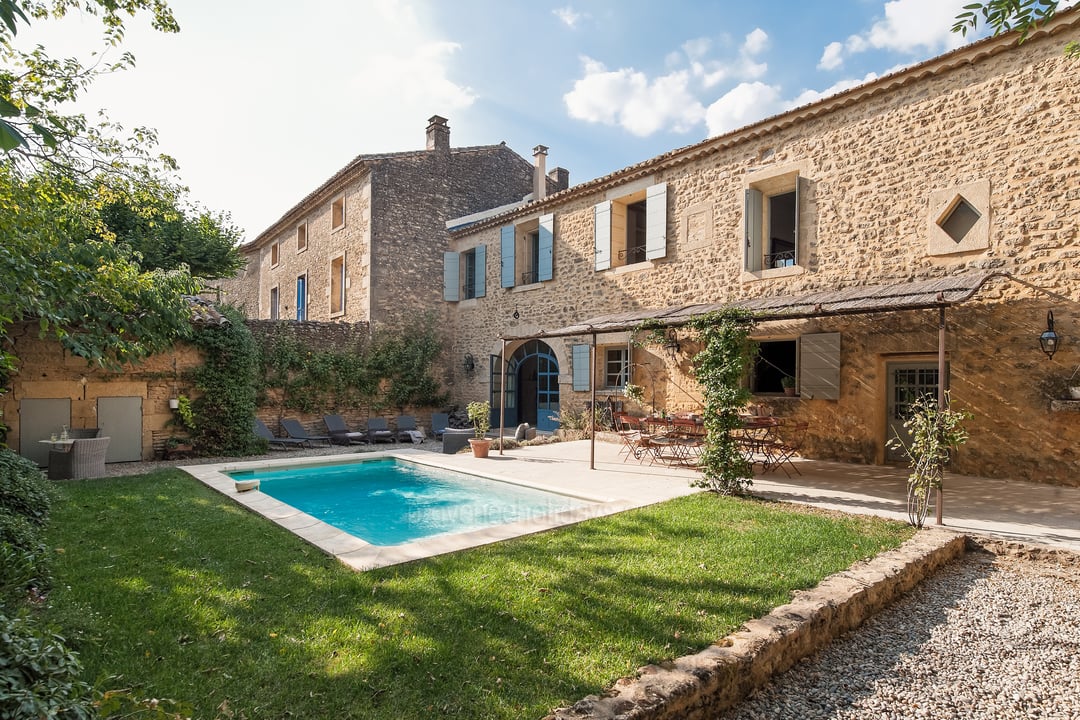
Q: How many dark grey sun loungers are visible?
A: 6